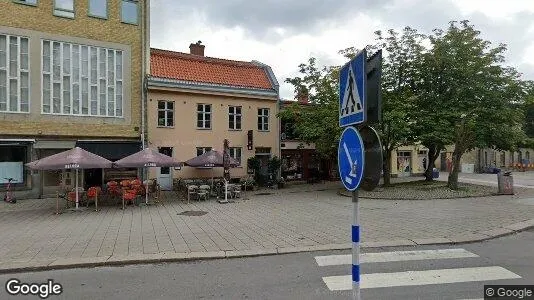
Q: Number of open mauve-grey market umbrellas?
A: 3